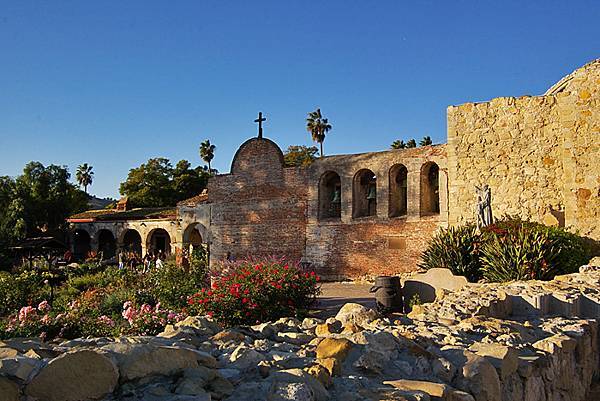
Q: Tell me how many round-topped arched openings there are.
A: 9